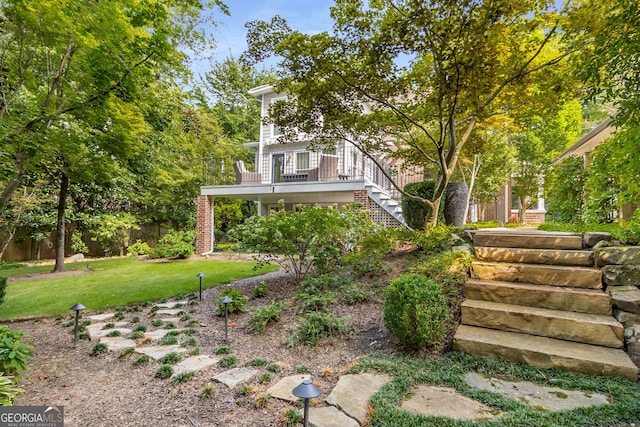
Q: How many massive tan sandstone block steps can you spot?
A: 6